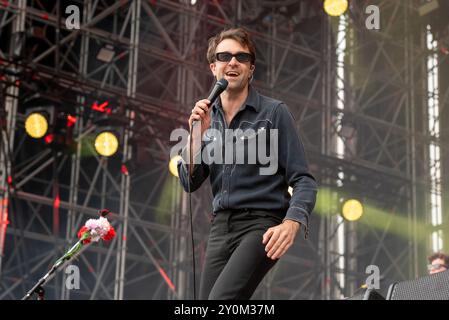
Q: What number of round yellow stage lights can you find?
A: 5